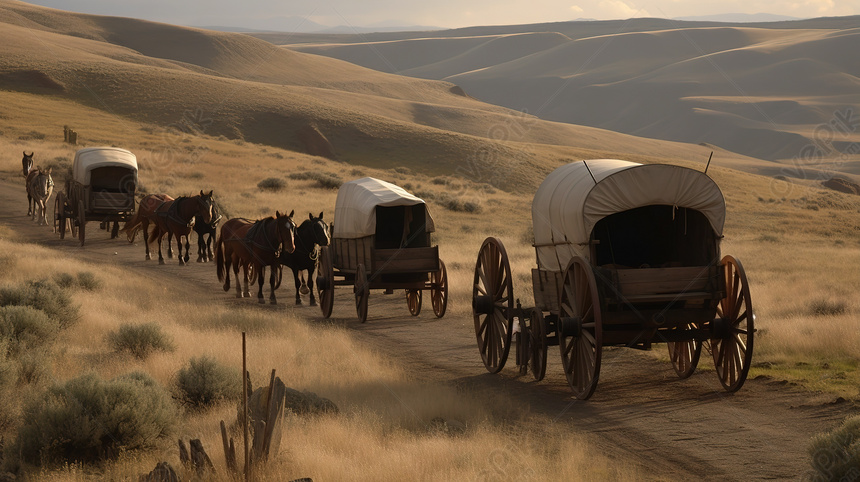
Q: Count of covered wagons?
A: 3